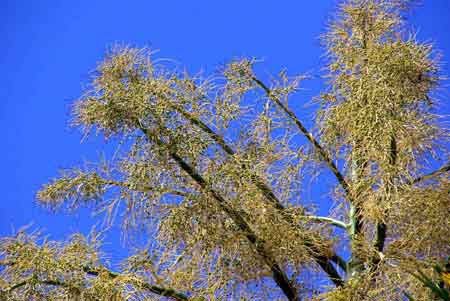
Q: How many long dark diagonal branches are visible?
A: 3